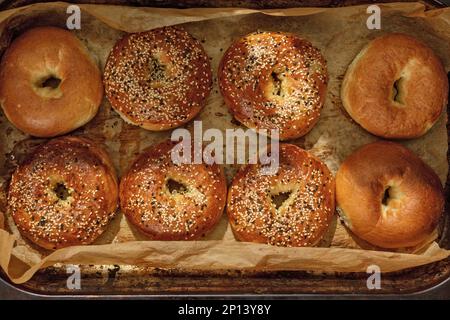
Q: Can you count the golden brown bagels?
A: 8